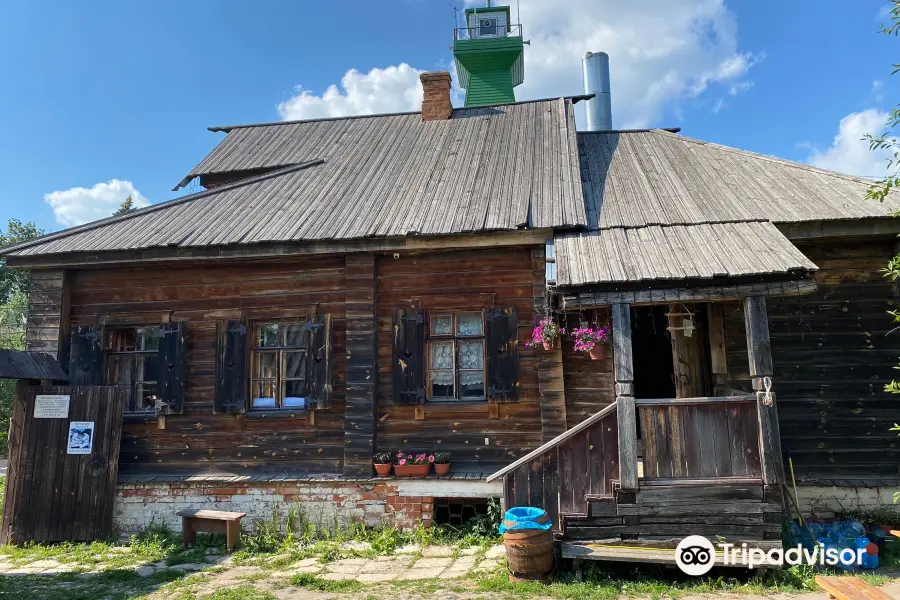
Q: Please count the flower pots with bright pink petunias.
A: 2